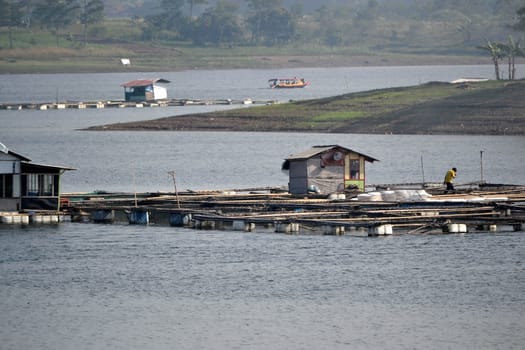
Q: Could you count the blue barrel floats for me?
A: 3